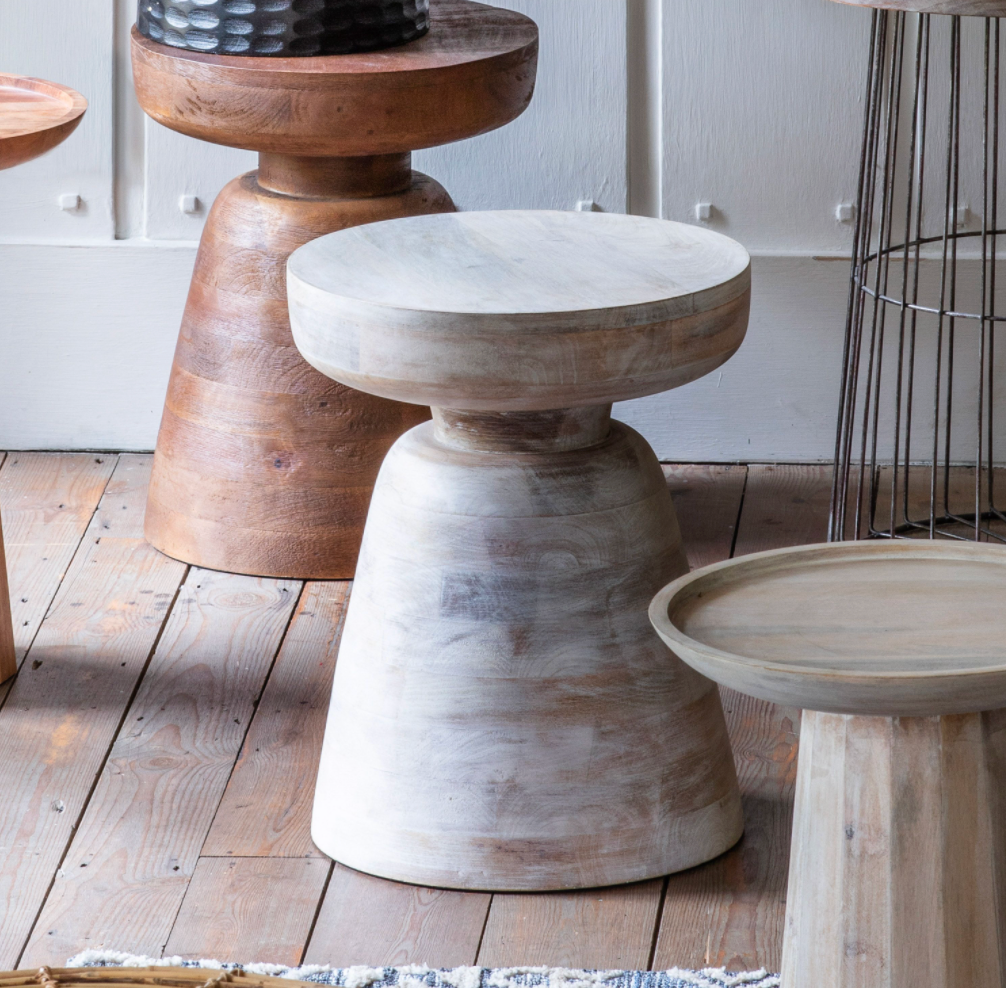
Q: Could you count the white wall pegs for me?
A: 6